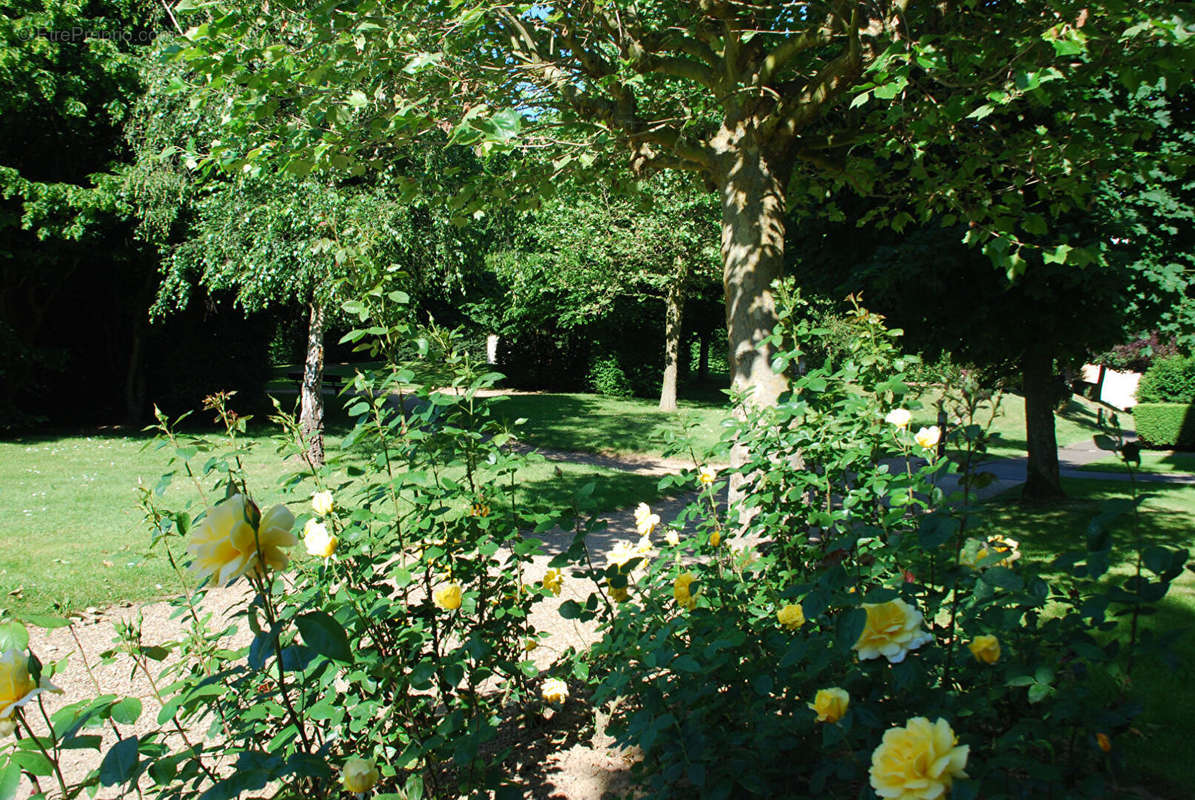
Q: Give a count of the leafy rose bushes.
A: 2